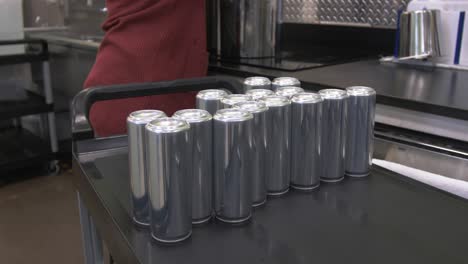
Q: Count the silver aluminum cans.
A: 15